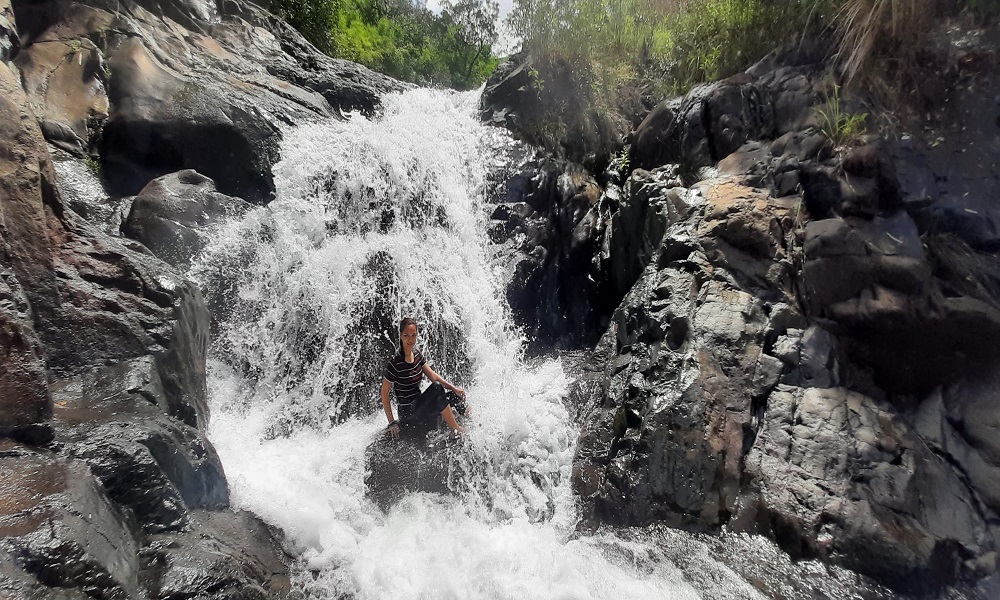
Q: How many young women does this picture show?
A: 1